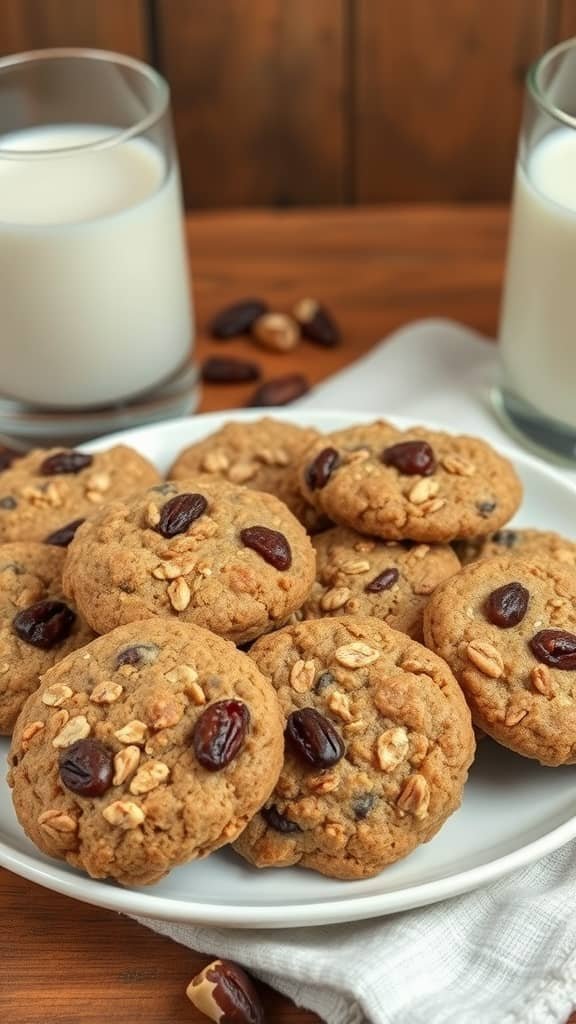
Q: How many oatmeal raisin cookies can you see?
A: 10